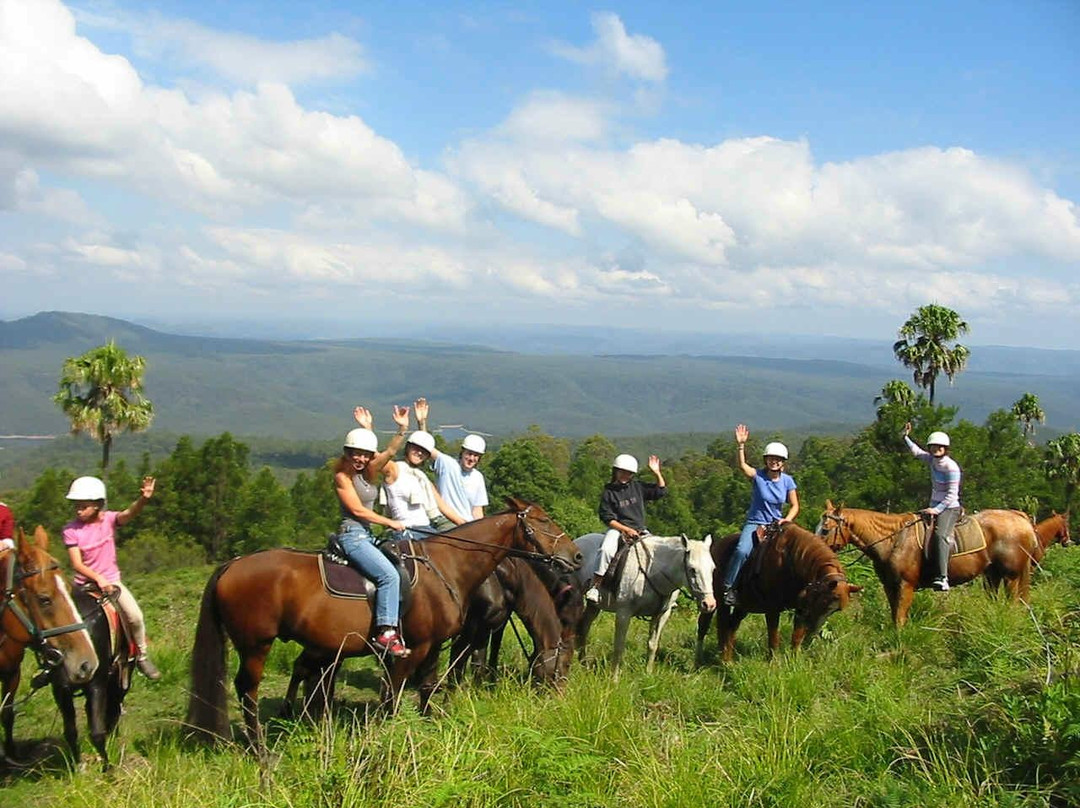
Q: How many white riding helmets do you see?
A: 7